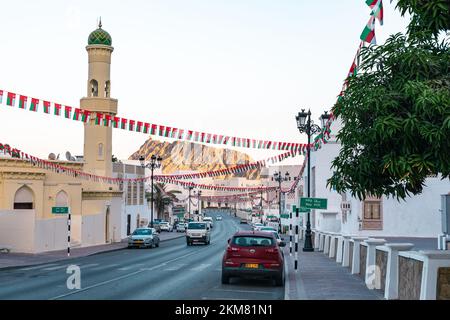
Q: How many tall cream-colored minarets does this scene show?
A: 1